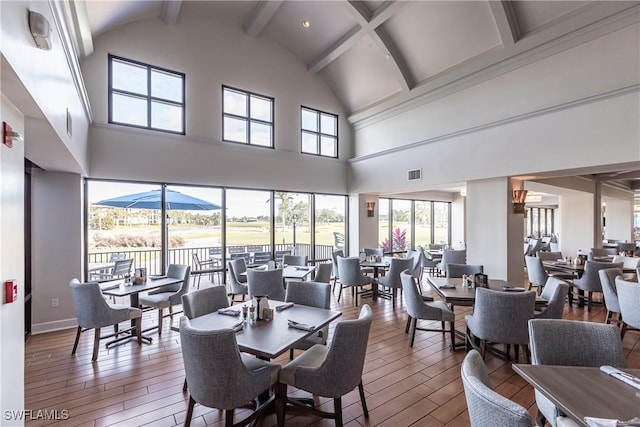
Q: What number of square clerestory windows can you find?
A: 3